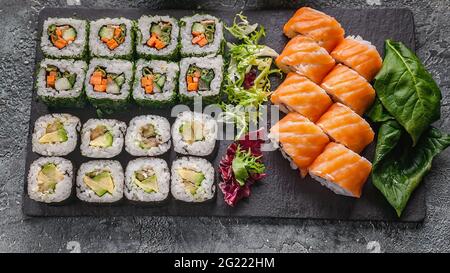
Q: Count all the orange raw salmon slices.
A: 8